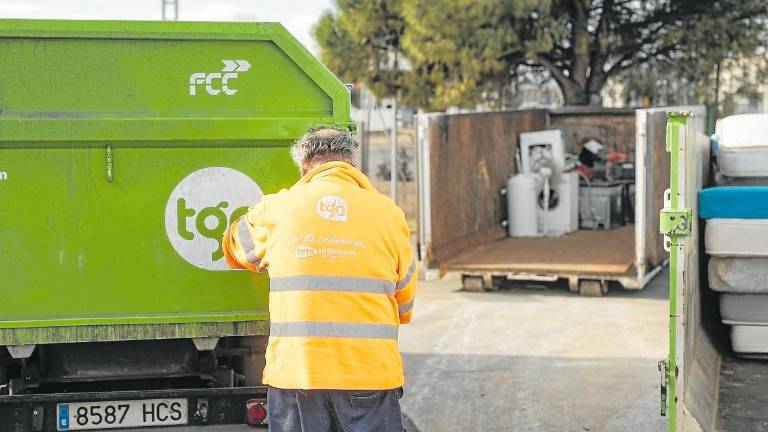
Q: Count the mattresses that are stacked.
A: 7